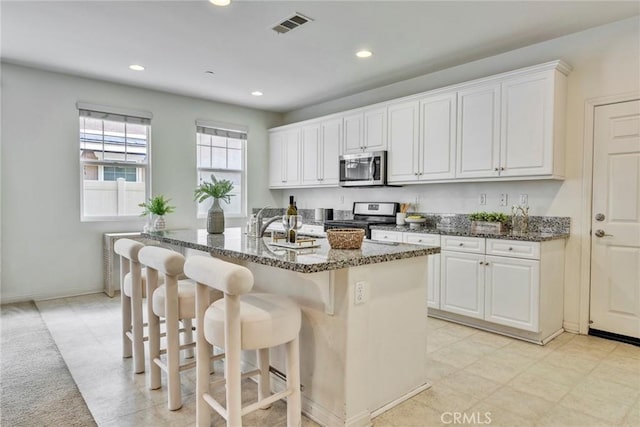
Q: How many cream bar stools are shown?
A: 3